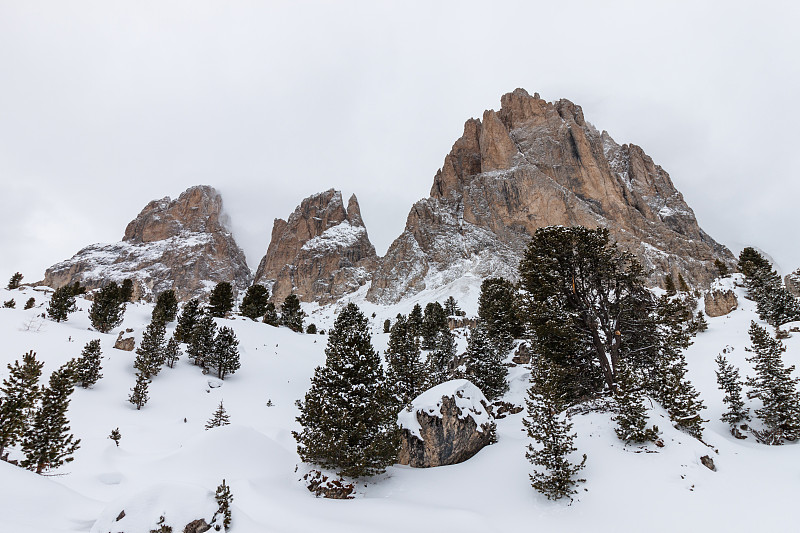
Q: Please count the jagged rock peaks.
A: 3